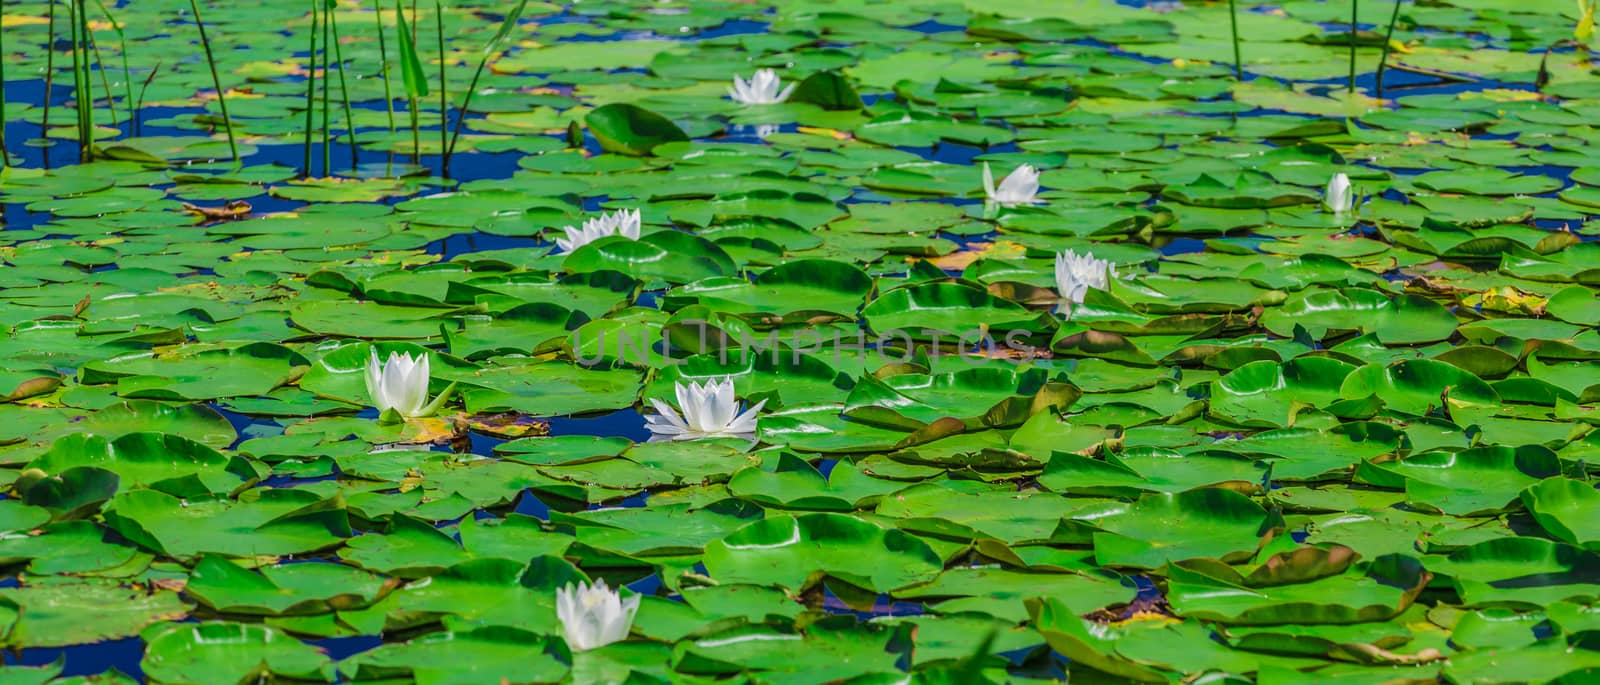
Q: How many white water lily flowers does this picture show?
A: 8